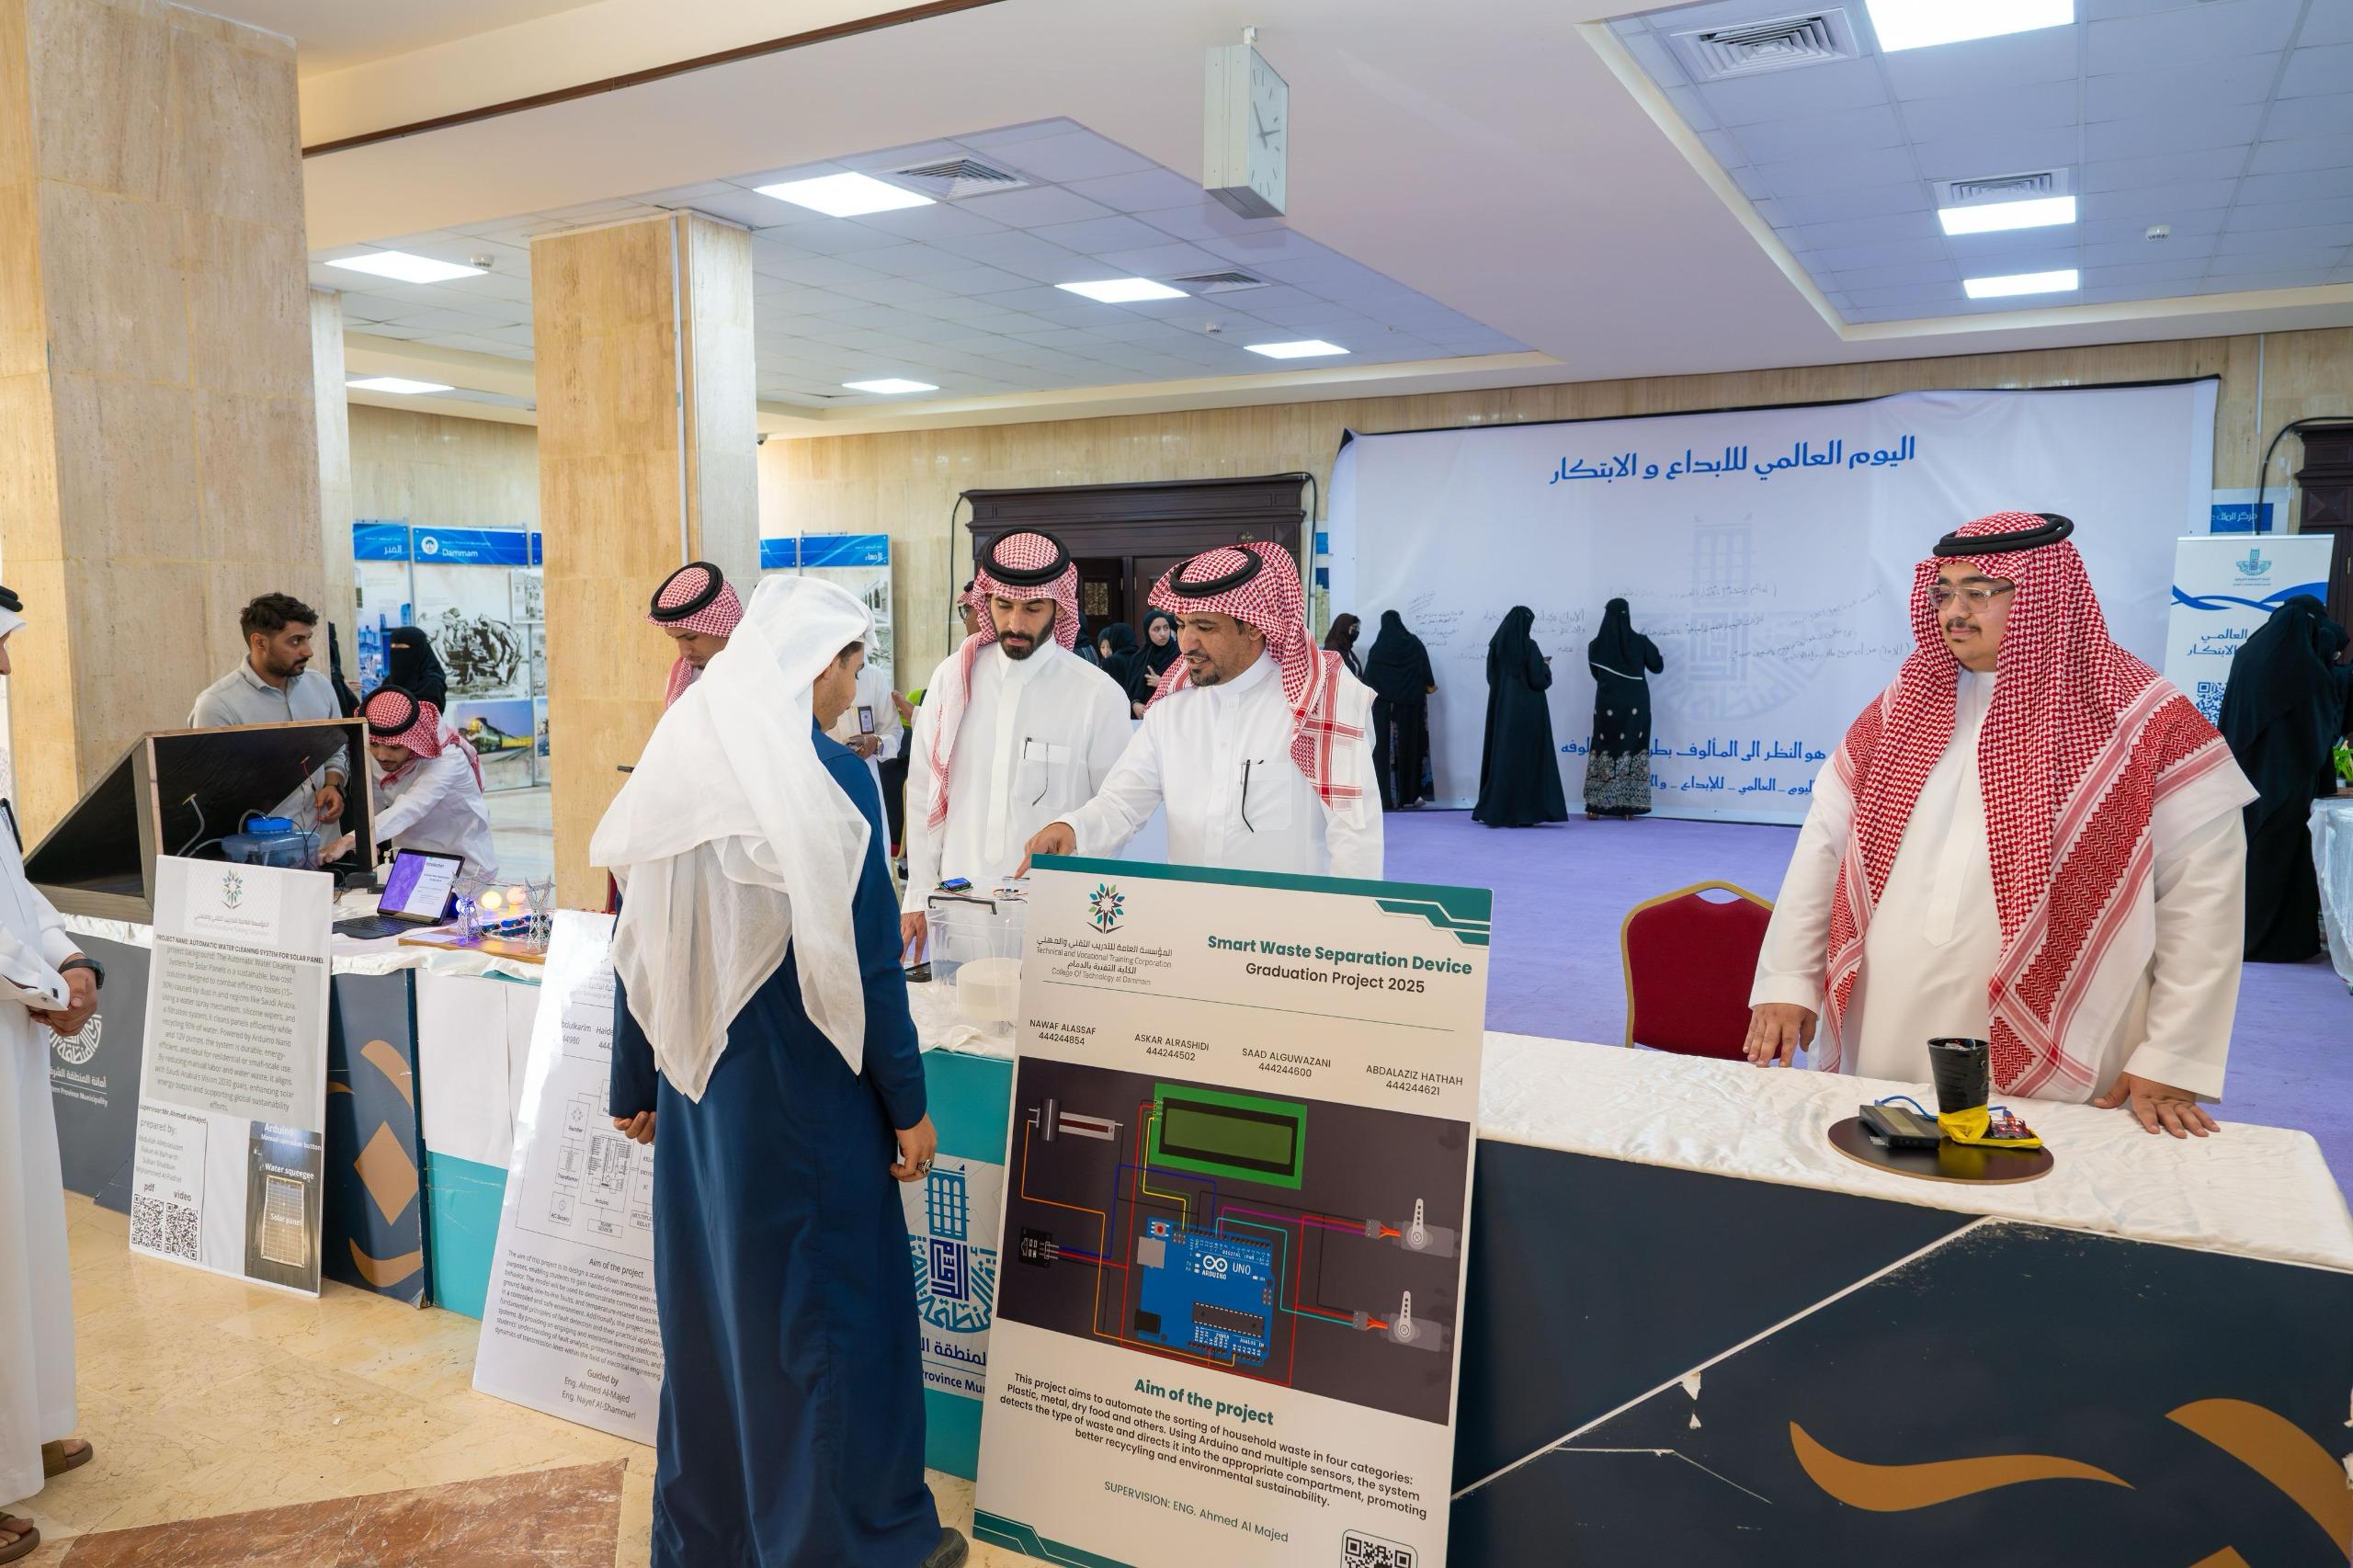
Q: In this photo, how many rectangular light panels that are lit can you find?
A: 9